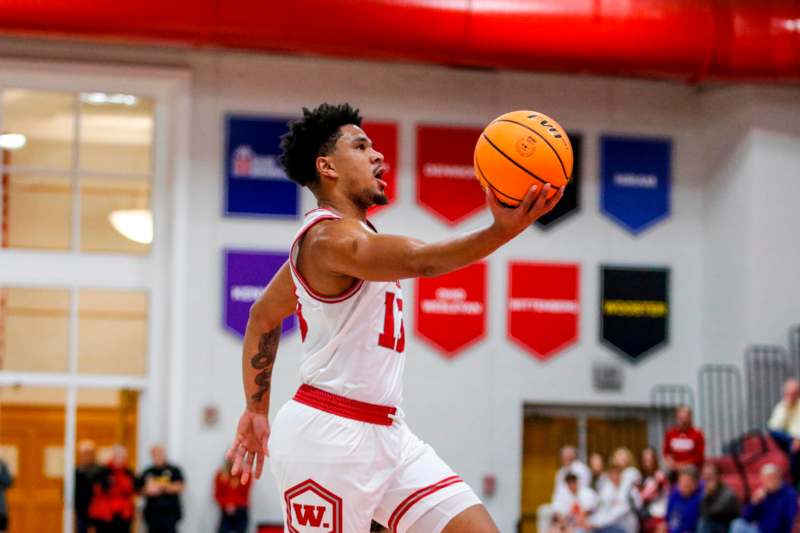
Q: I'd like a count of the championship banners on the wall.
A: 9